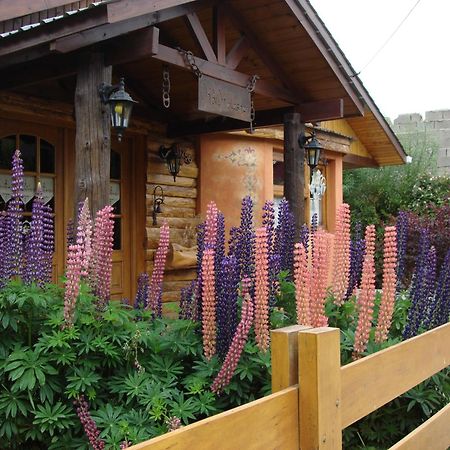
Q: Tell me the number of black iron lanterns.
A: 3